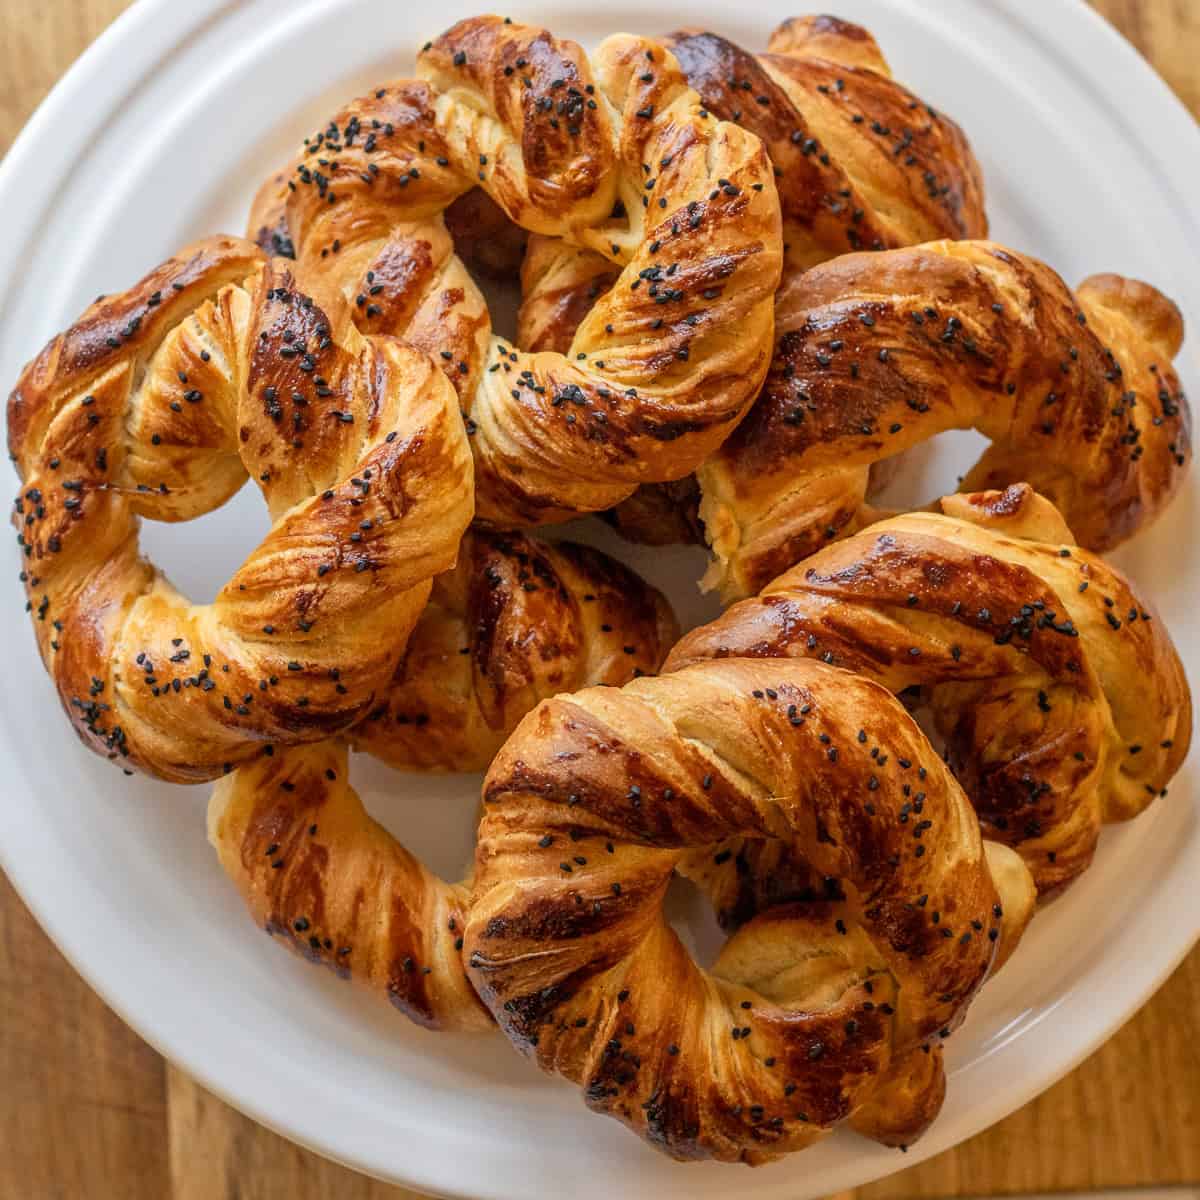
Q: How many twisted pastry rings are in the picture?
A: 7